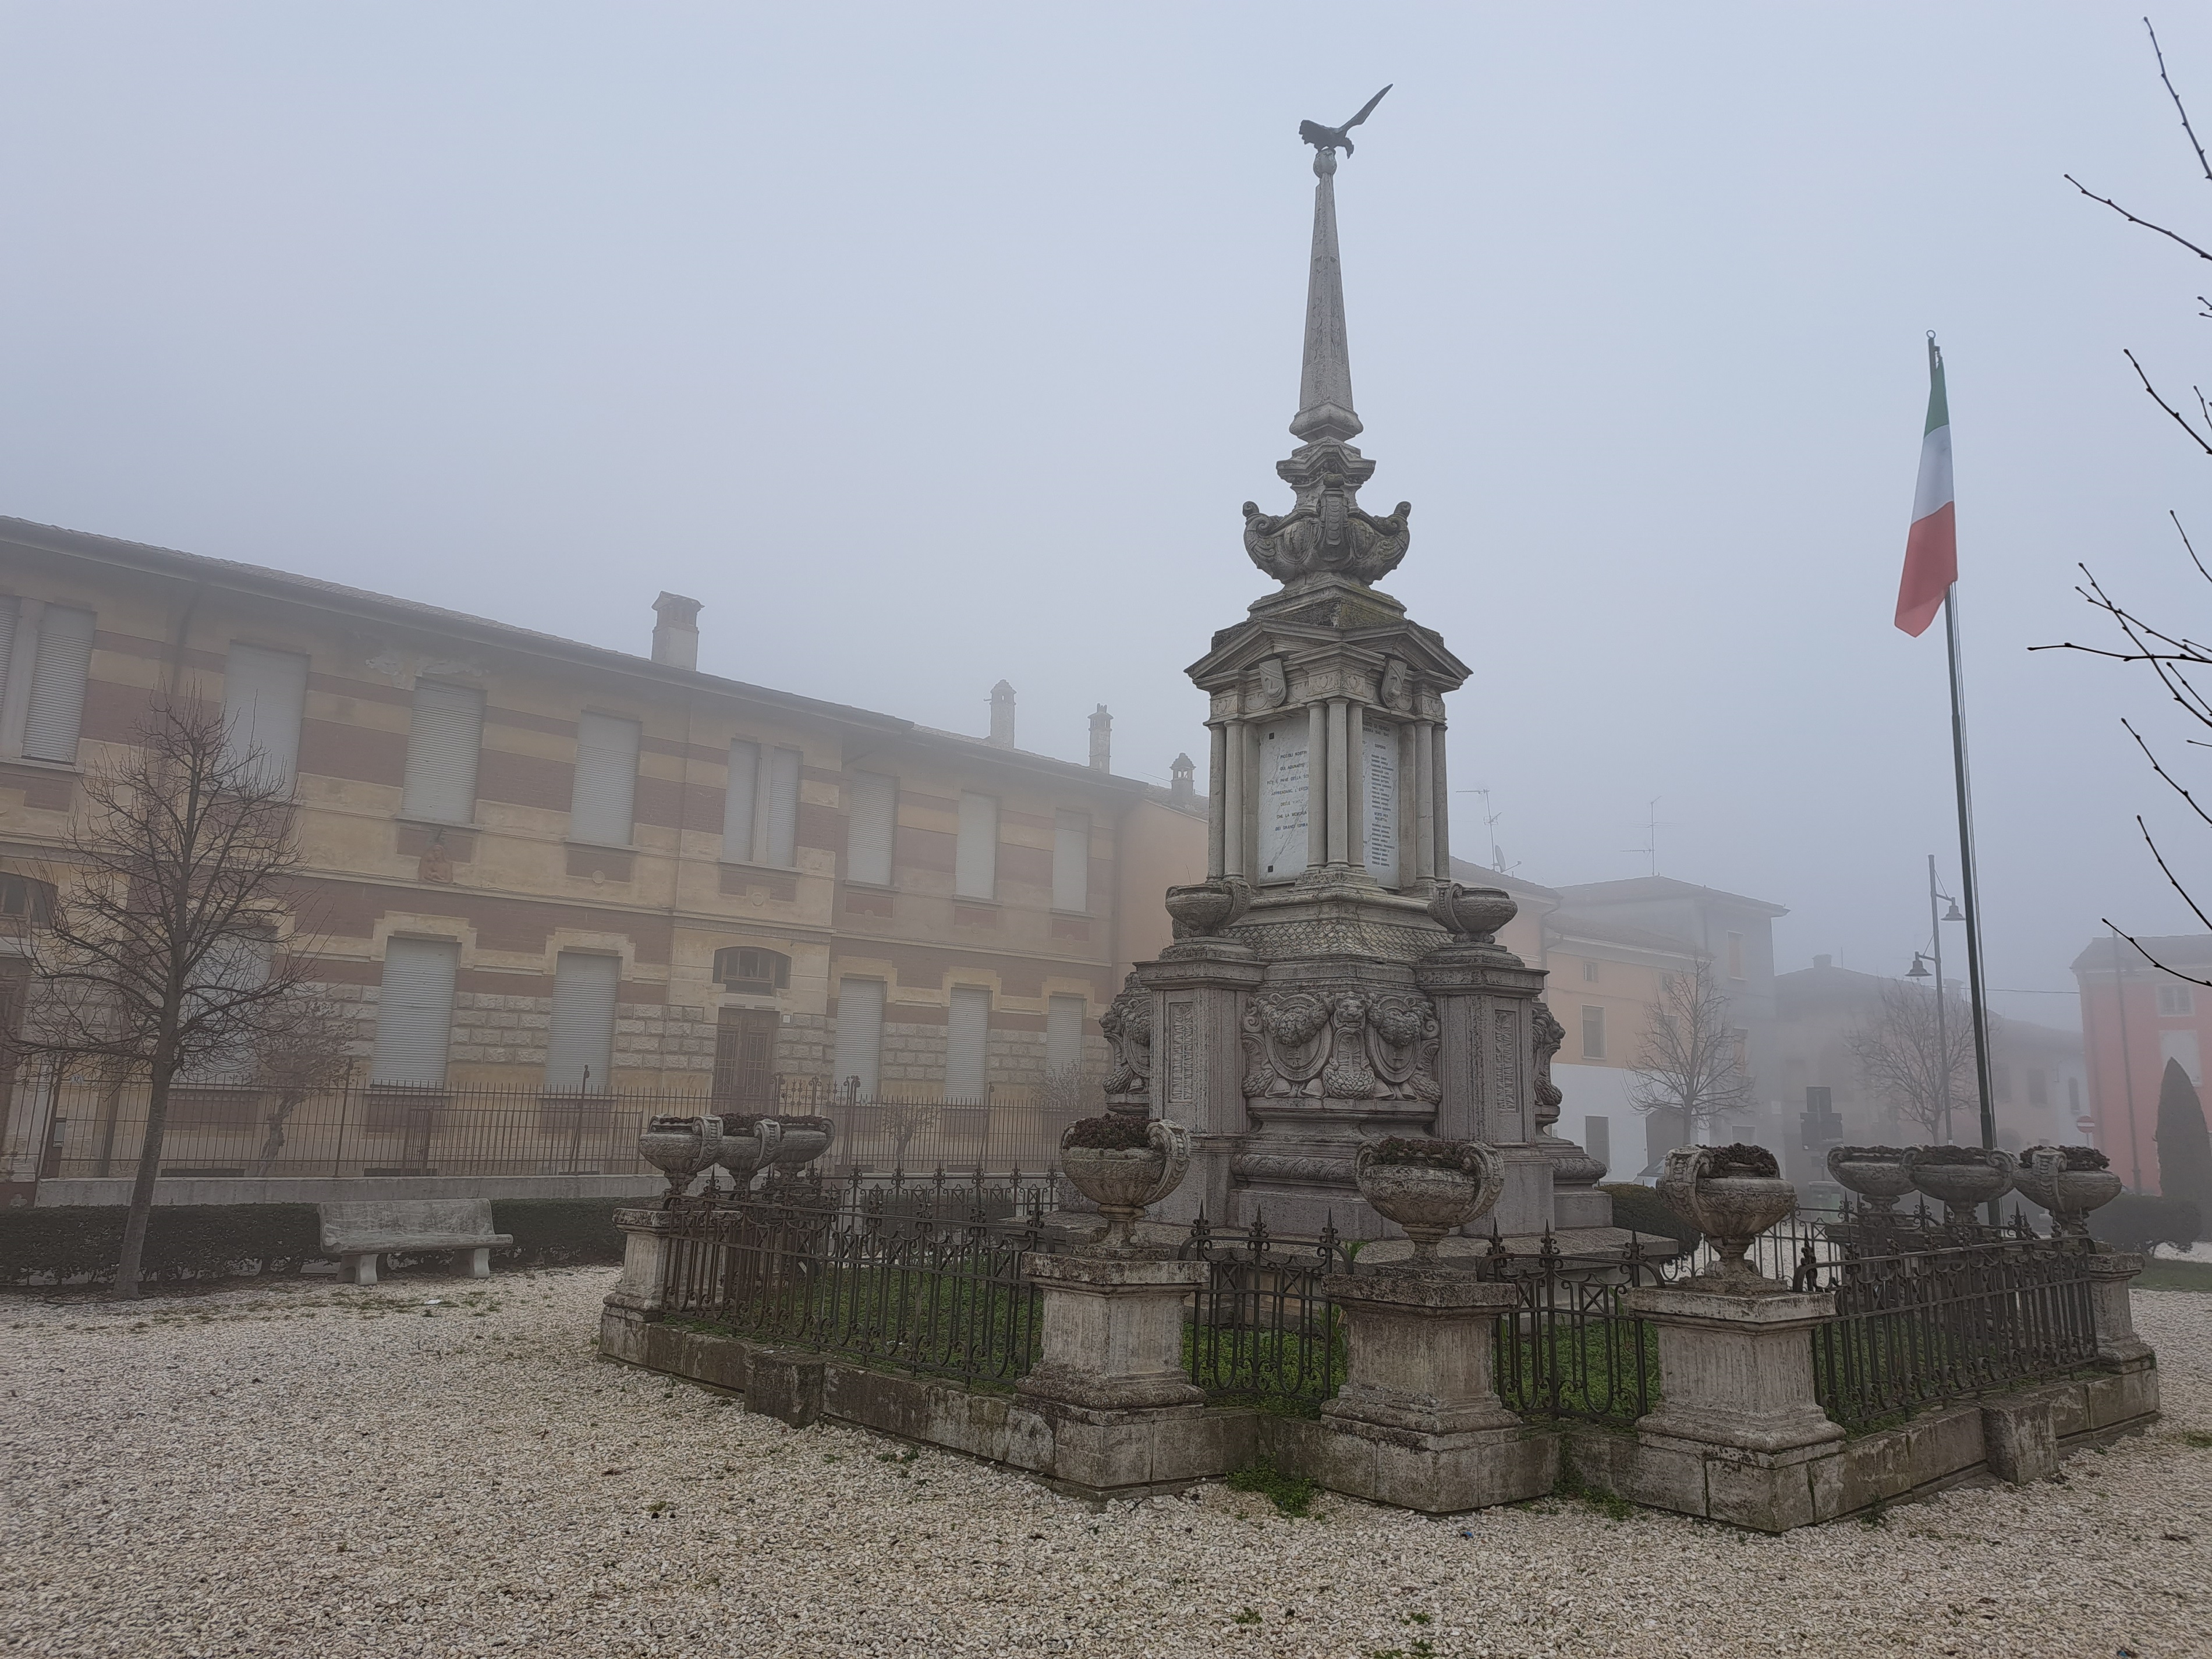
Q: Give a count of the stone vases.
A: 11